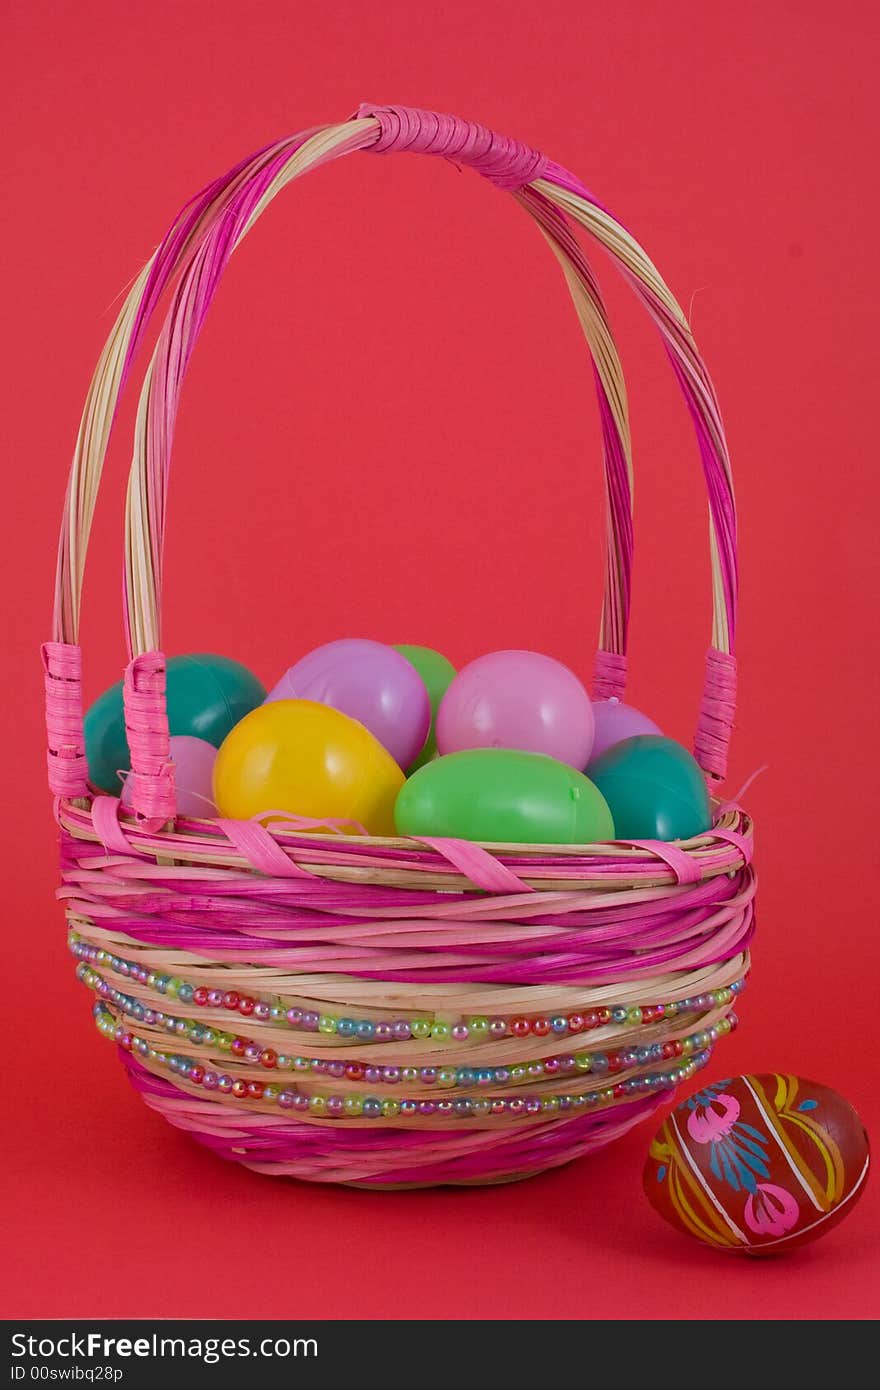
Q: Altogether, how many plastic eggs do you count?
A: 9